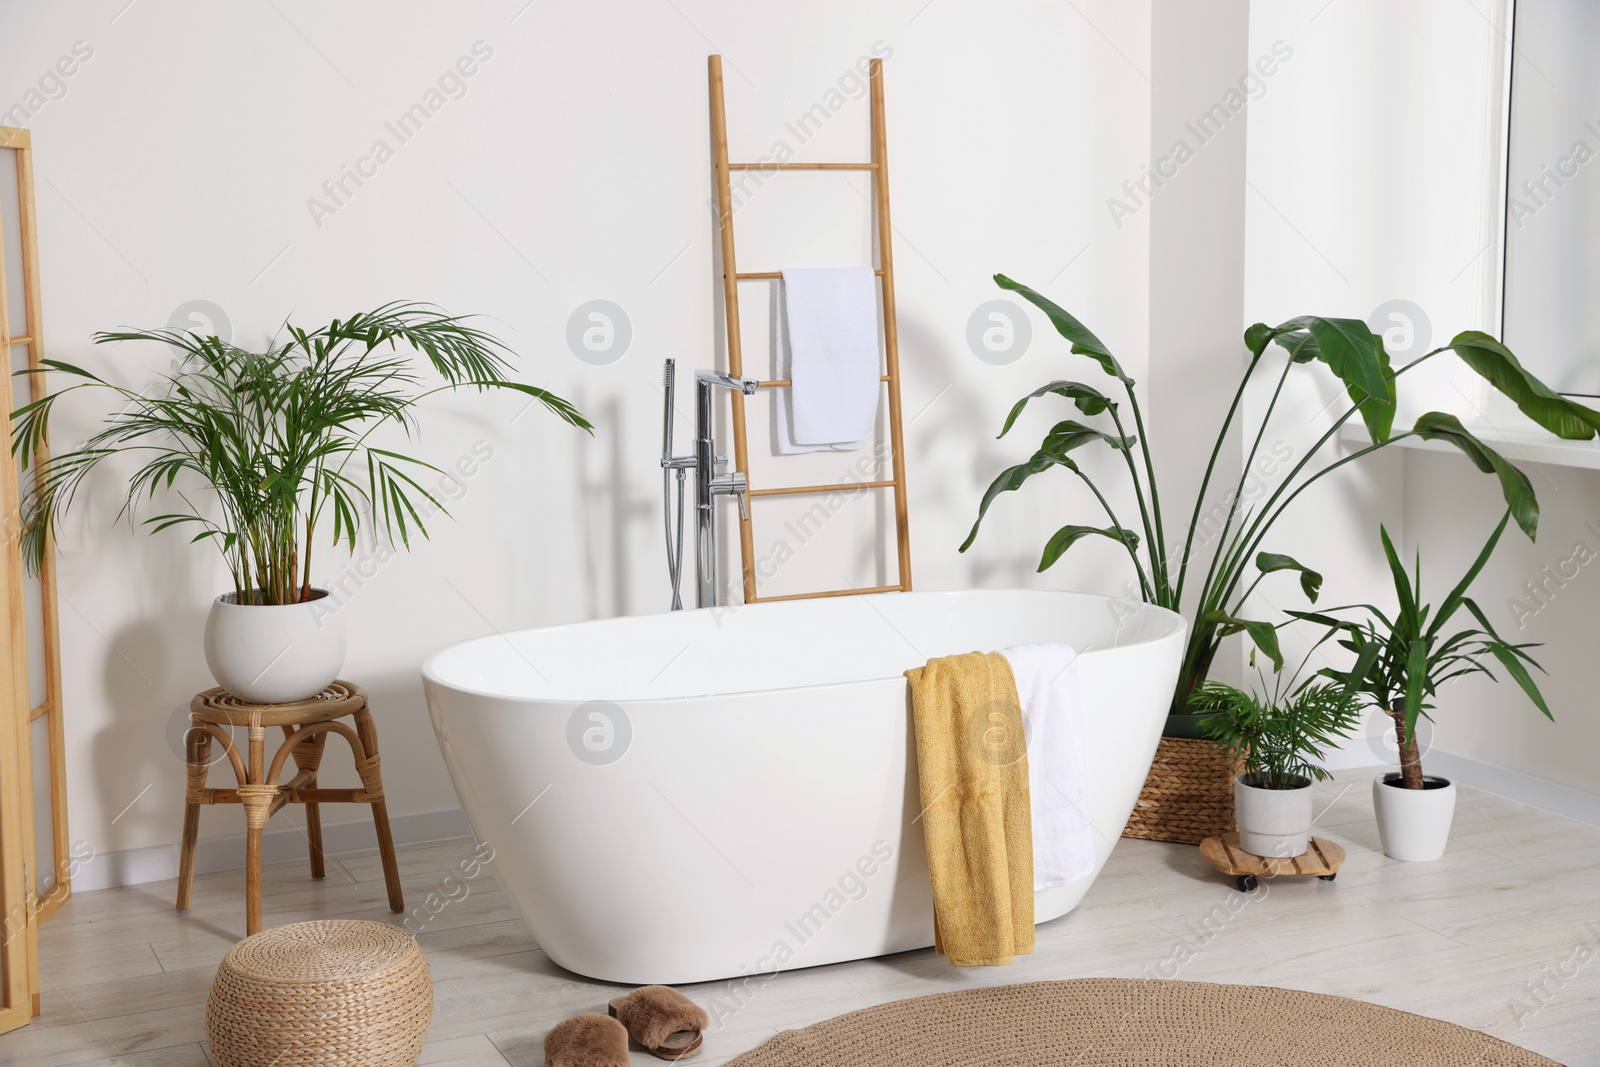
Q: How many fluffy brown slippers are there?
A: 2